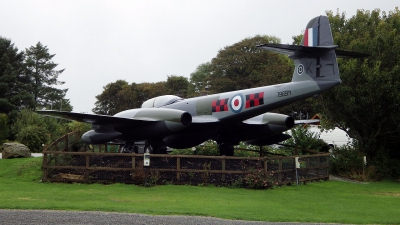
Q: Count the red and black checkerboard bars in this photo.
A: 2